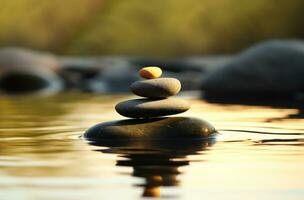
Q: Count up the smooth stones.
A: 4